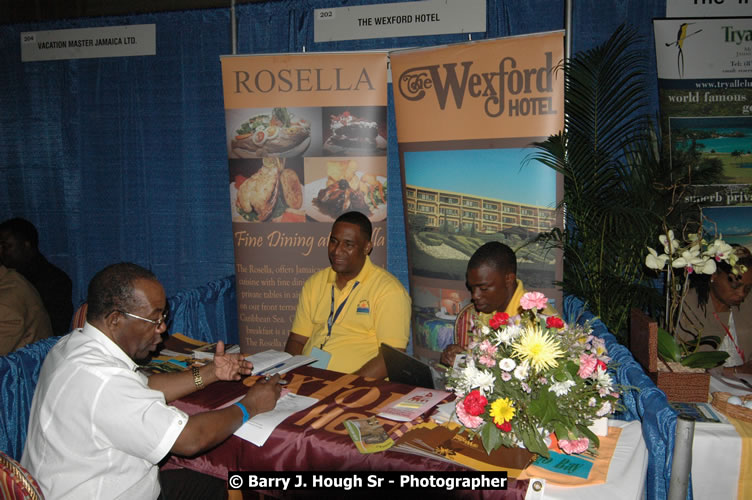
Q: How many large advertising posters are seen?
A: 3